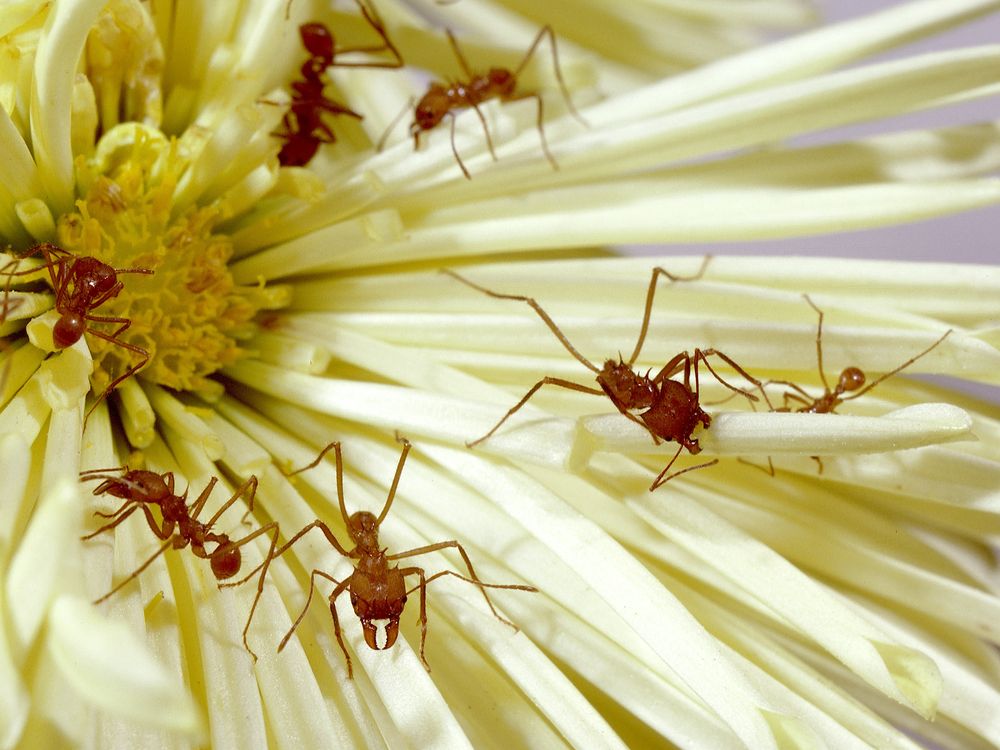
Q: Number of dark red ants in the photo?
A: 7